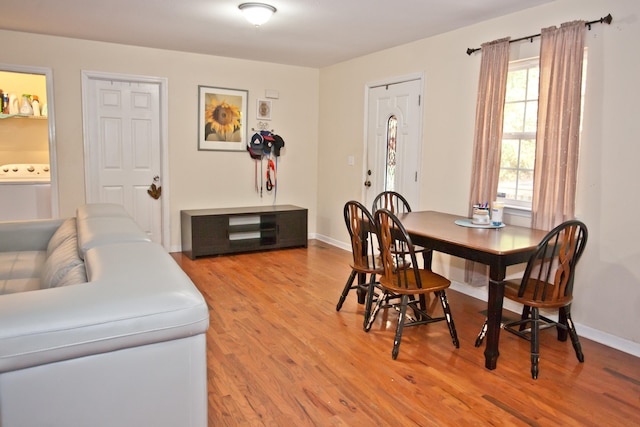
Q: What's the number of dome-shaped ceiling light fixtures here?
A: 1